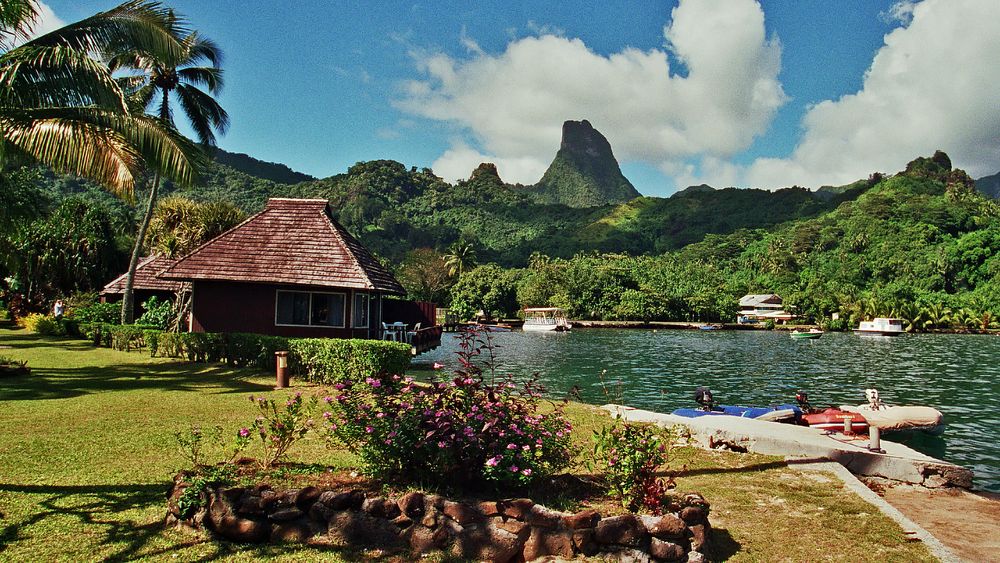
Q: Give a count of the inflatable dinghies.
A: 3